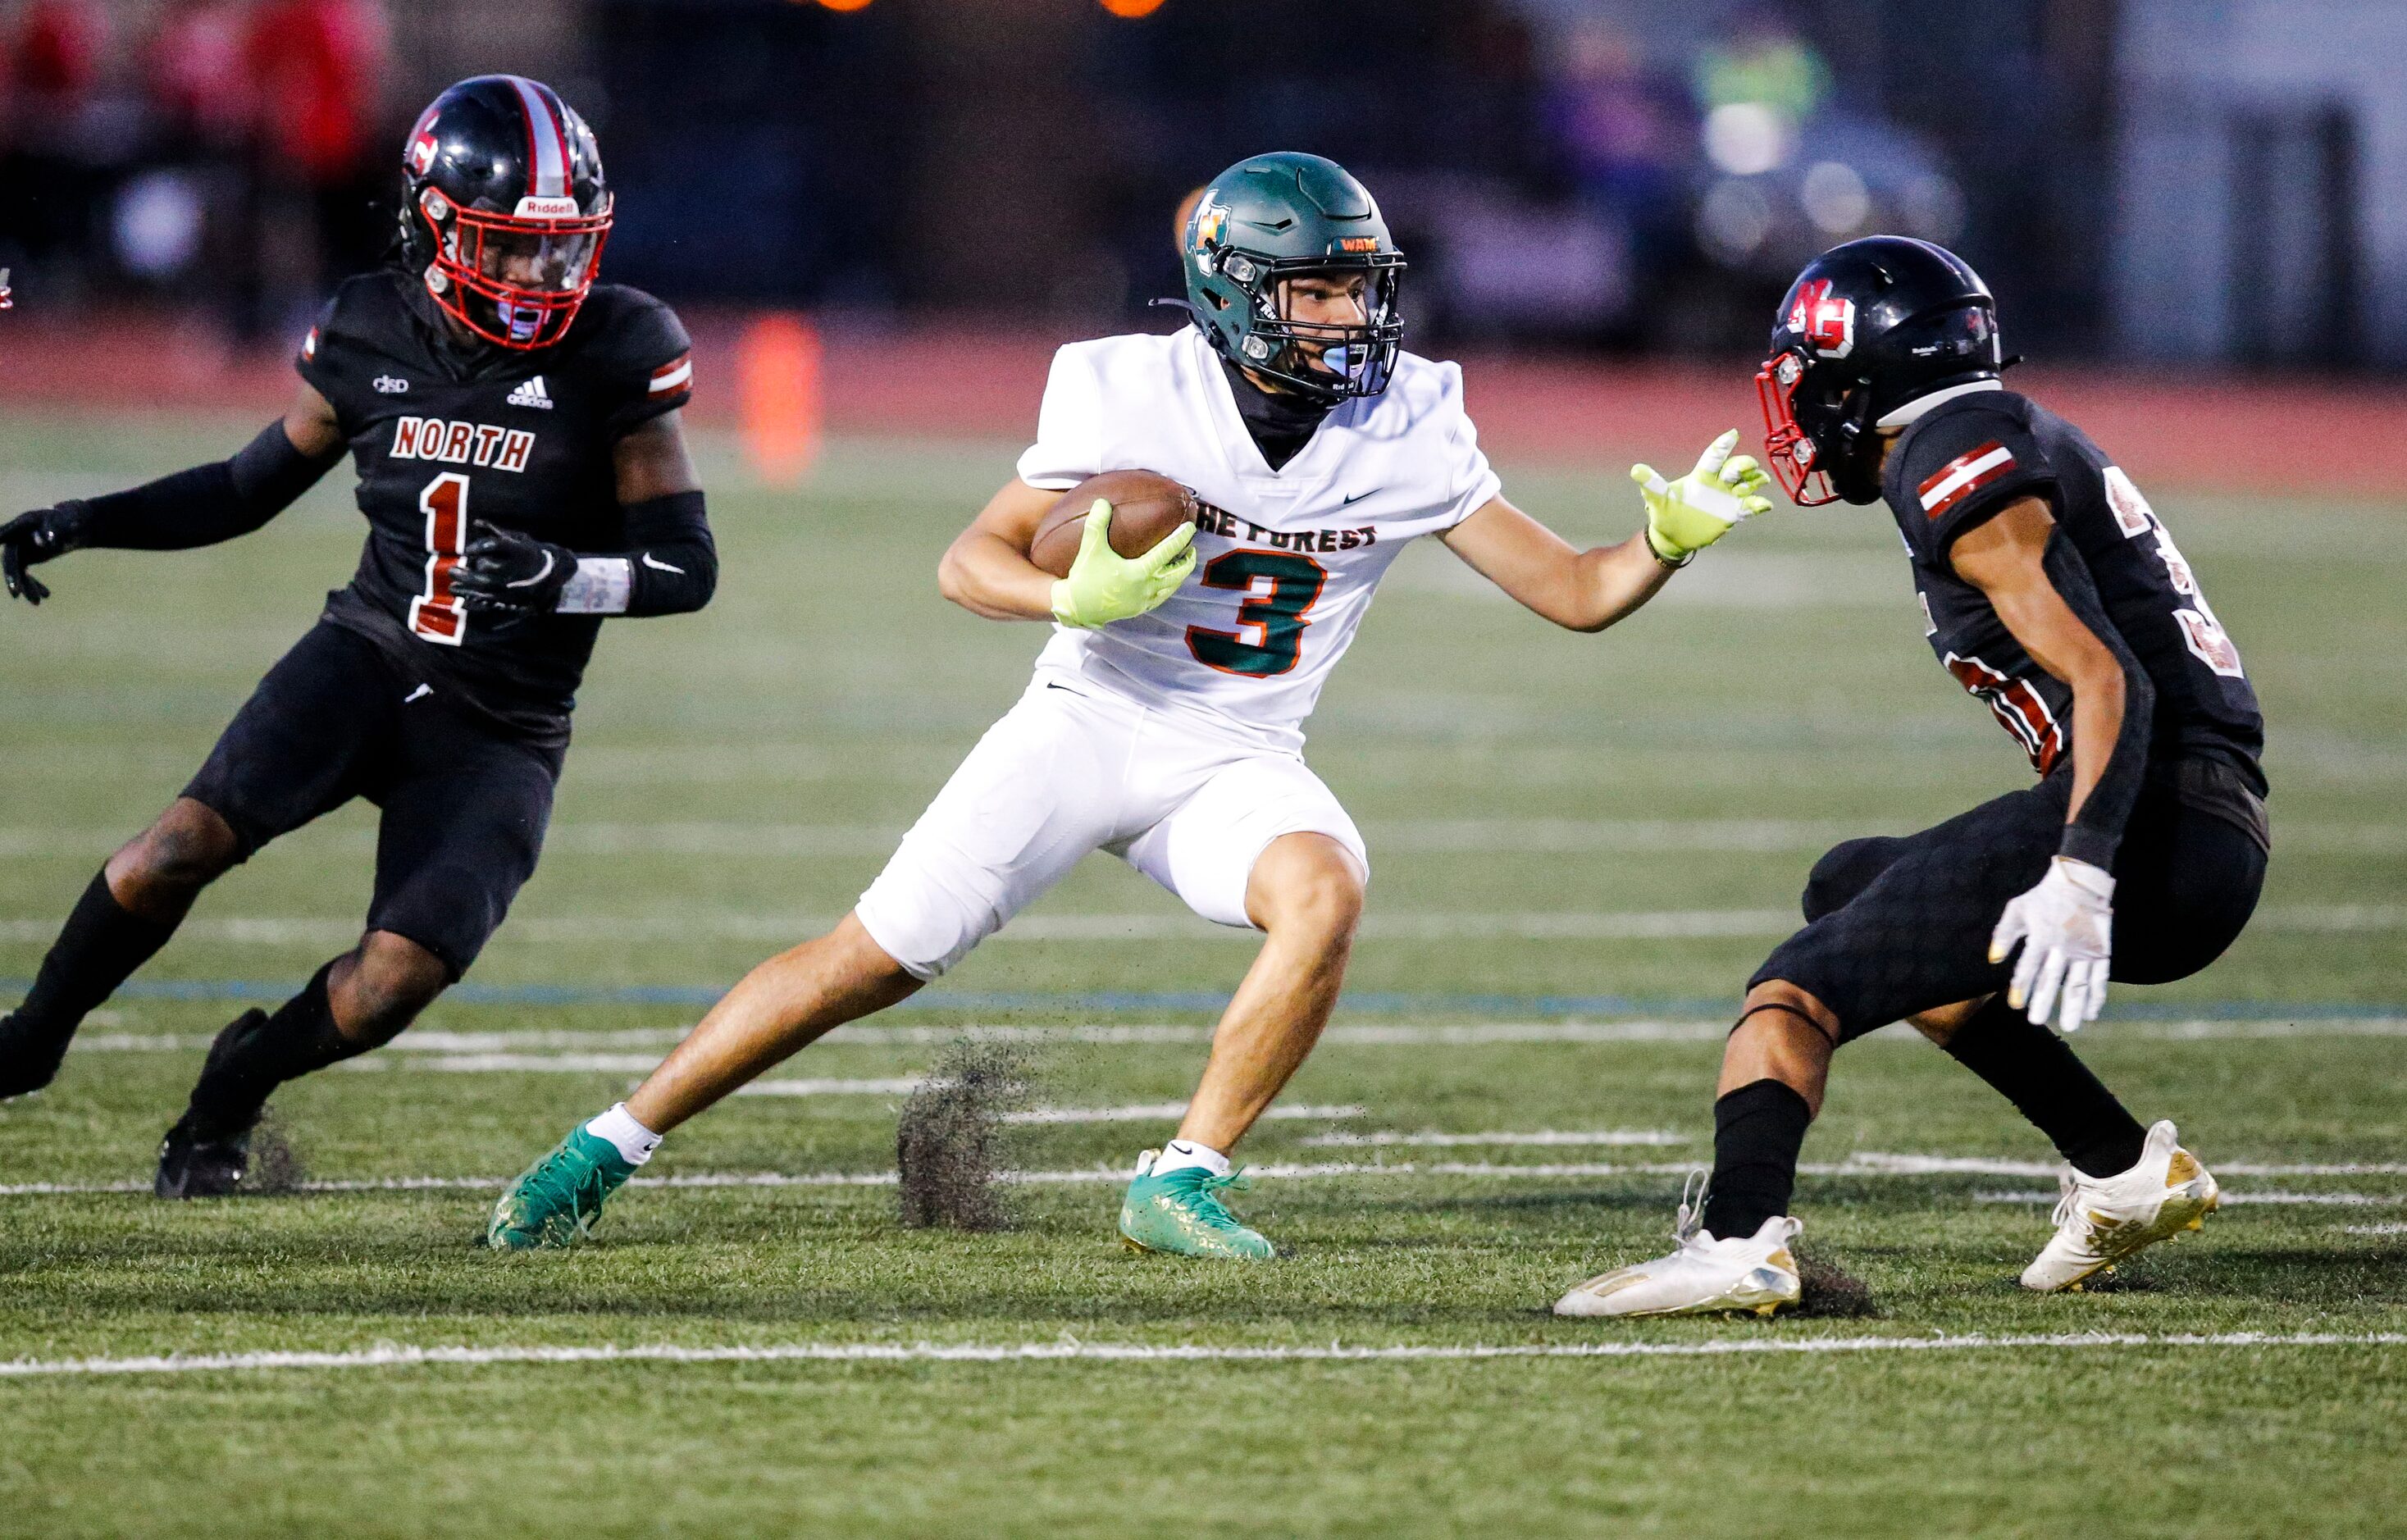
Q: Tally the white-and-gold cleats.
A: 2